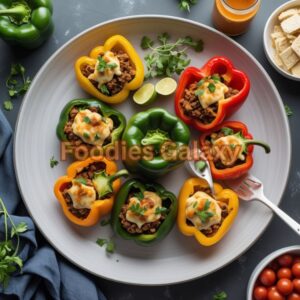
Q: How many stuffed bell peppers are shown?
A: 7